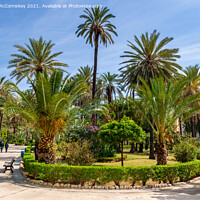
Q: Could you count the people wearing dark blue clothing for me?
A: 2